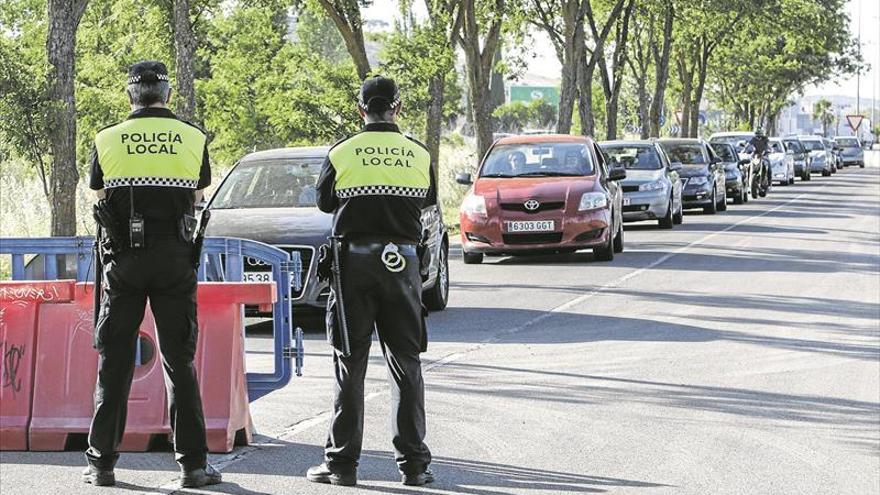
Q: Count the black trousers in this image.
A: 2